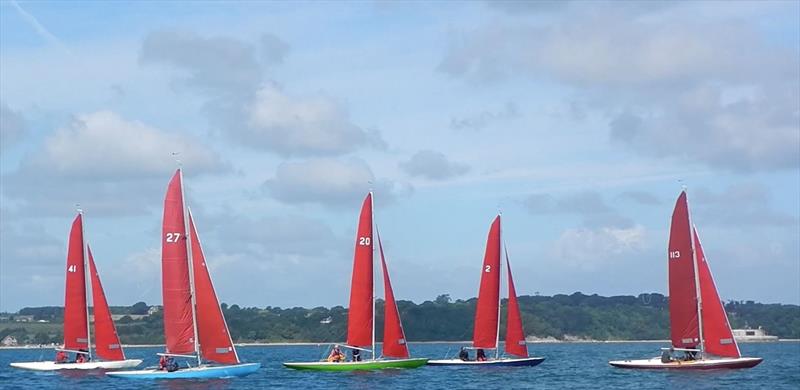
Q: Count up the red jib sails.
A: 5